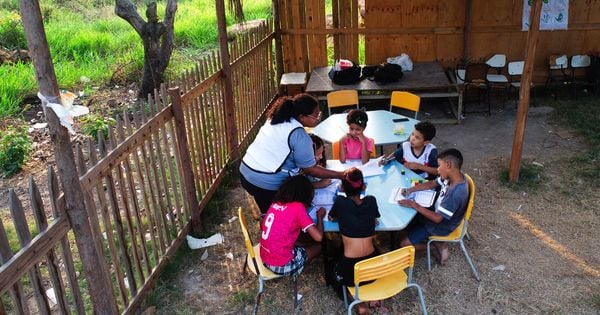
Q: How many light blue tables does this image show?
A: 2